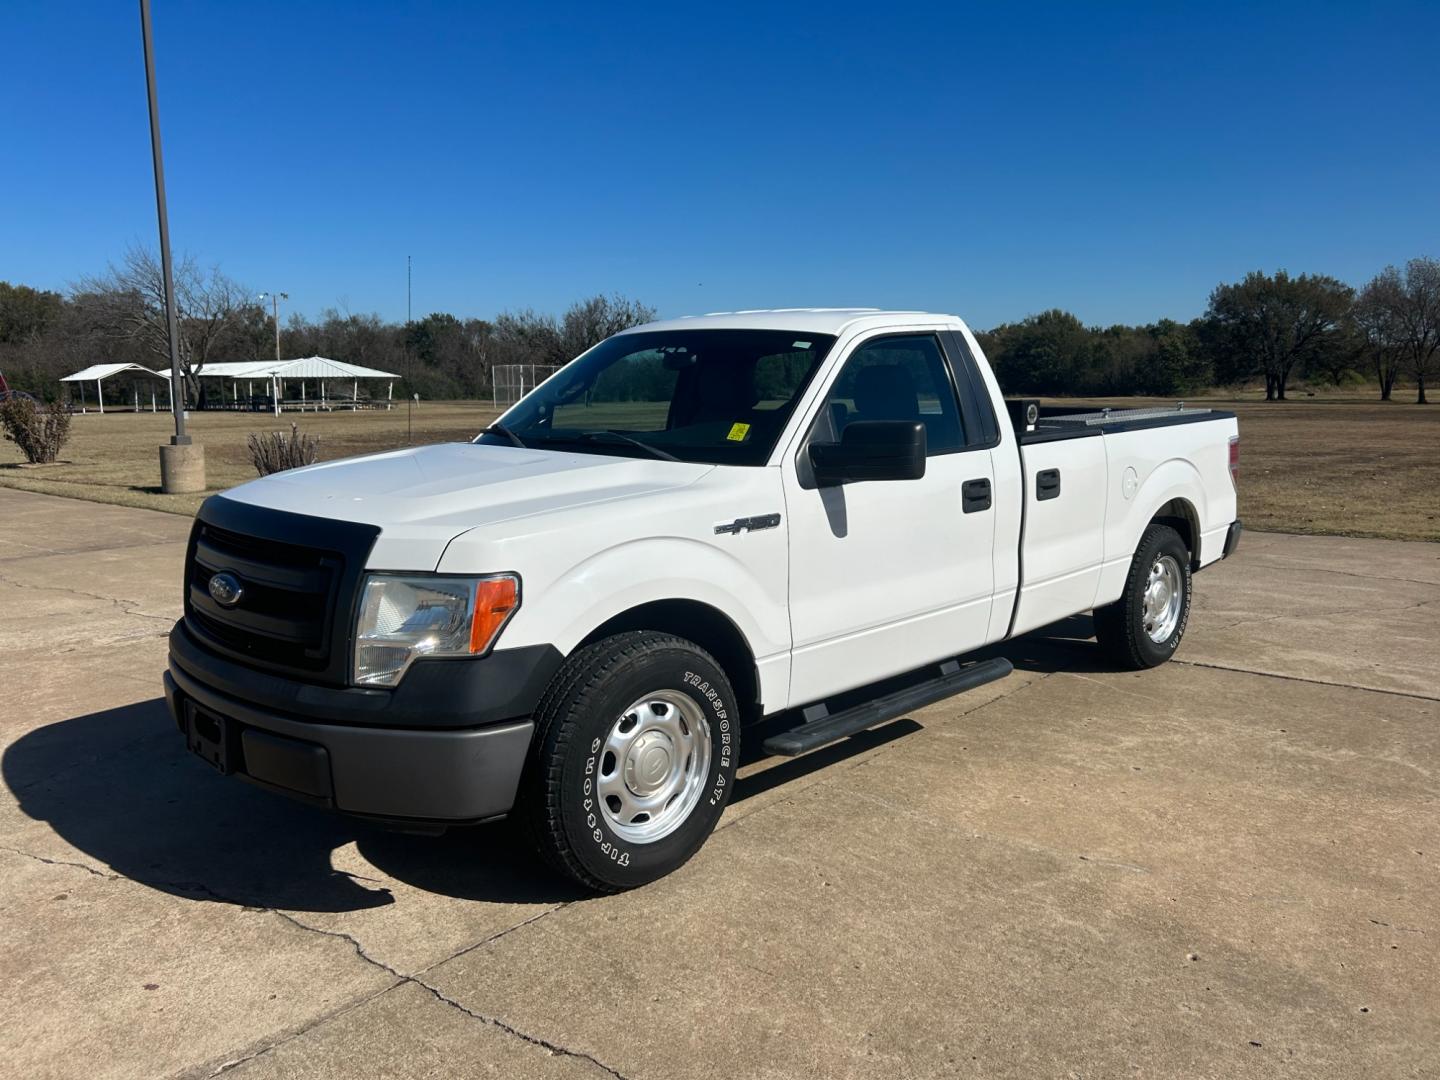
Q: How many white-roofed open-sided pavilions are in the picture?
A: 2